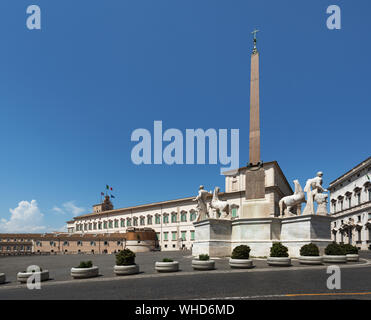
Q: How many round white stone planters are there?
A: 11